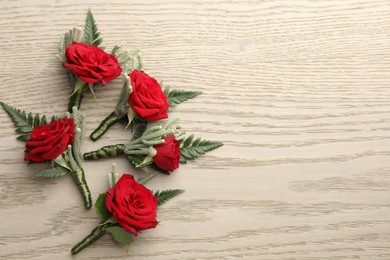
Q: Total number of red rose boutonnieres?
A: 5